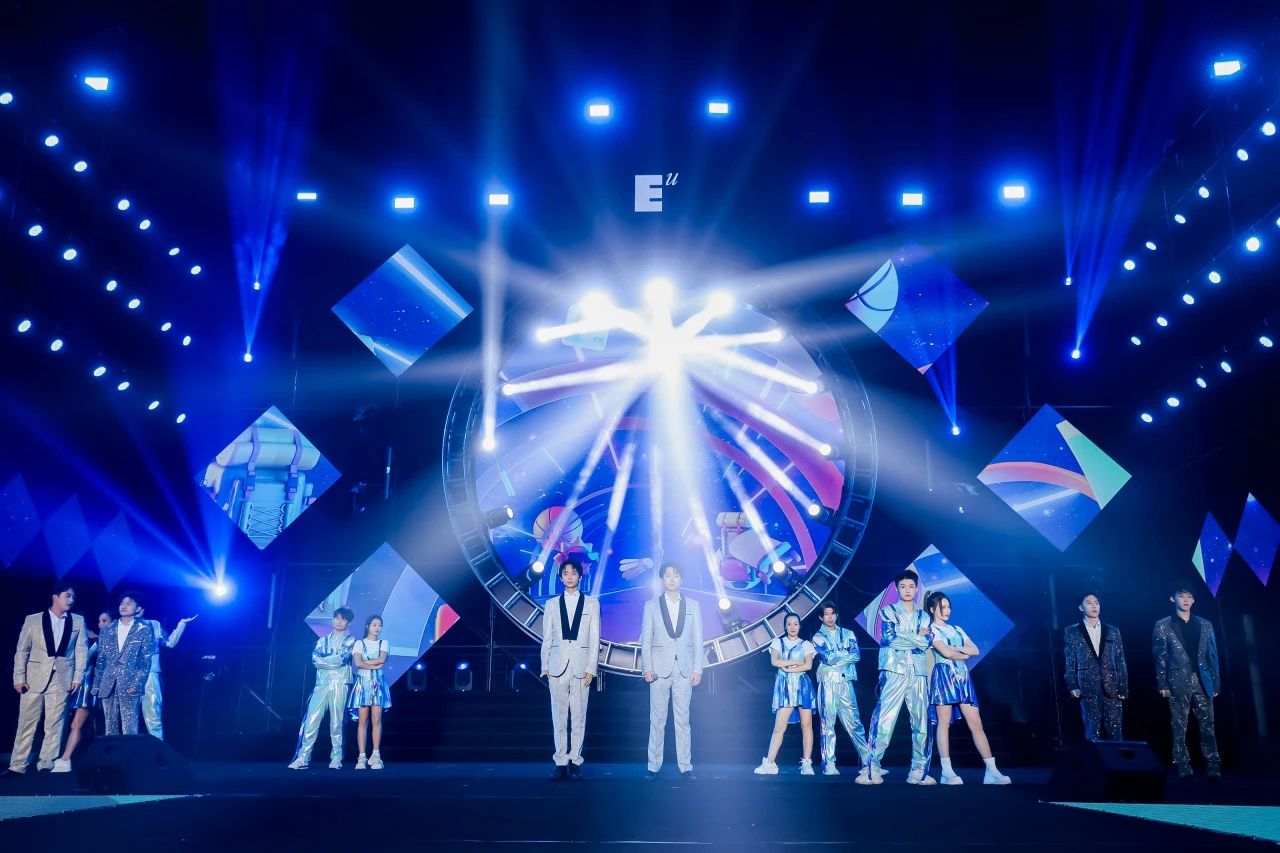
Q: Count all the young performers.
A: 14